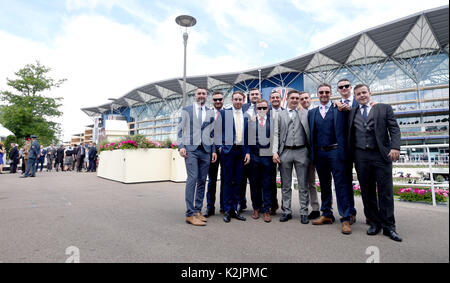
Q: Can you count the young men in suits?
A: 11